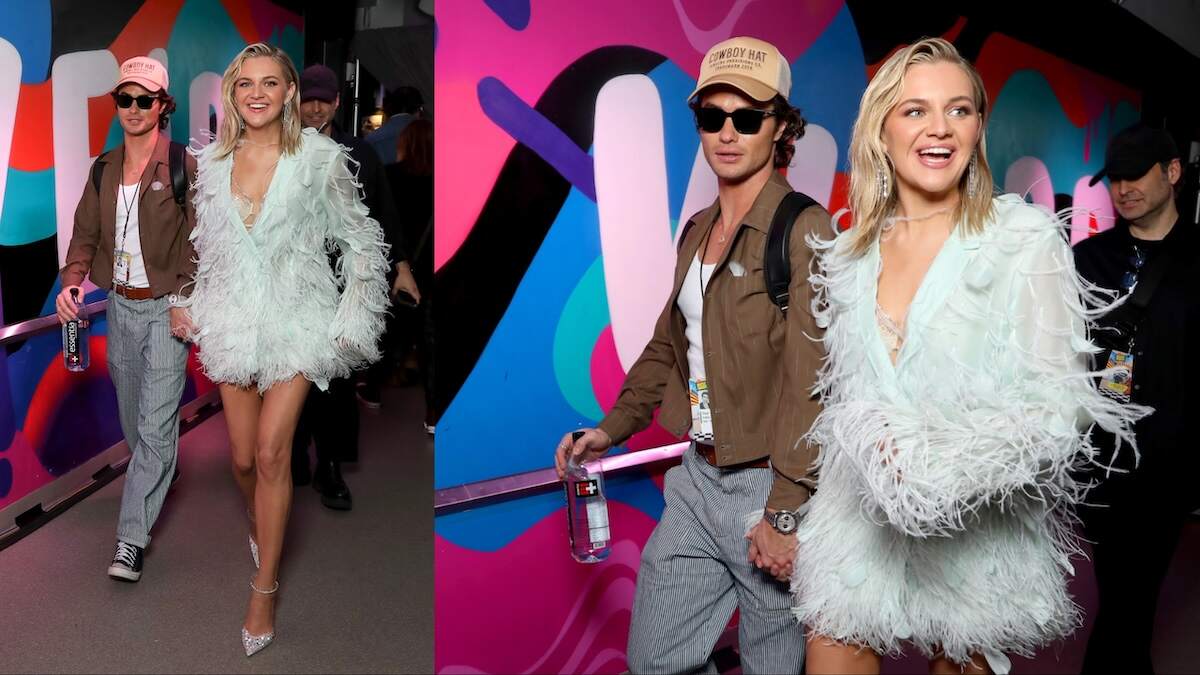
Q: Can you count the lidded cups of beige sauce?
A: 0